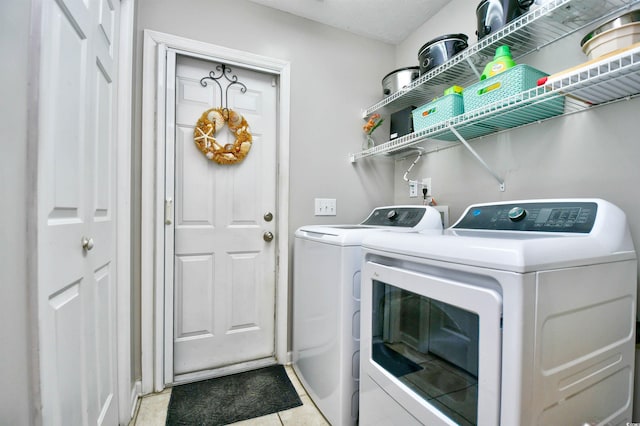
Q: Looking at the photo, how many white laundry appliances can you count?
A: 2